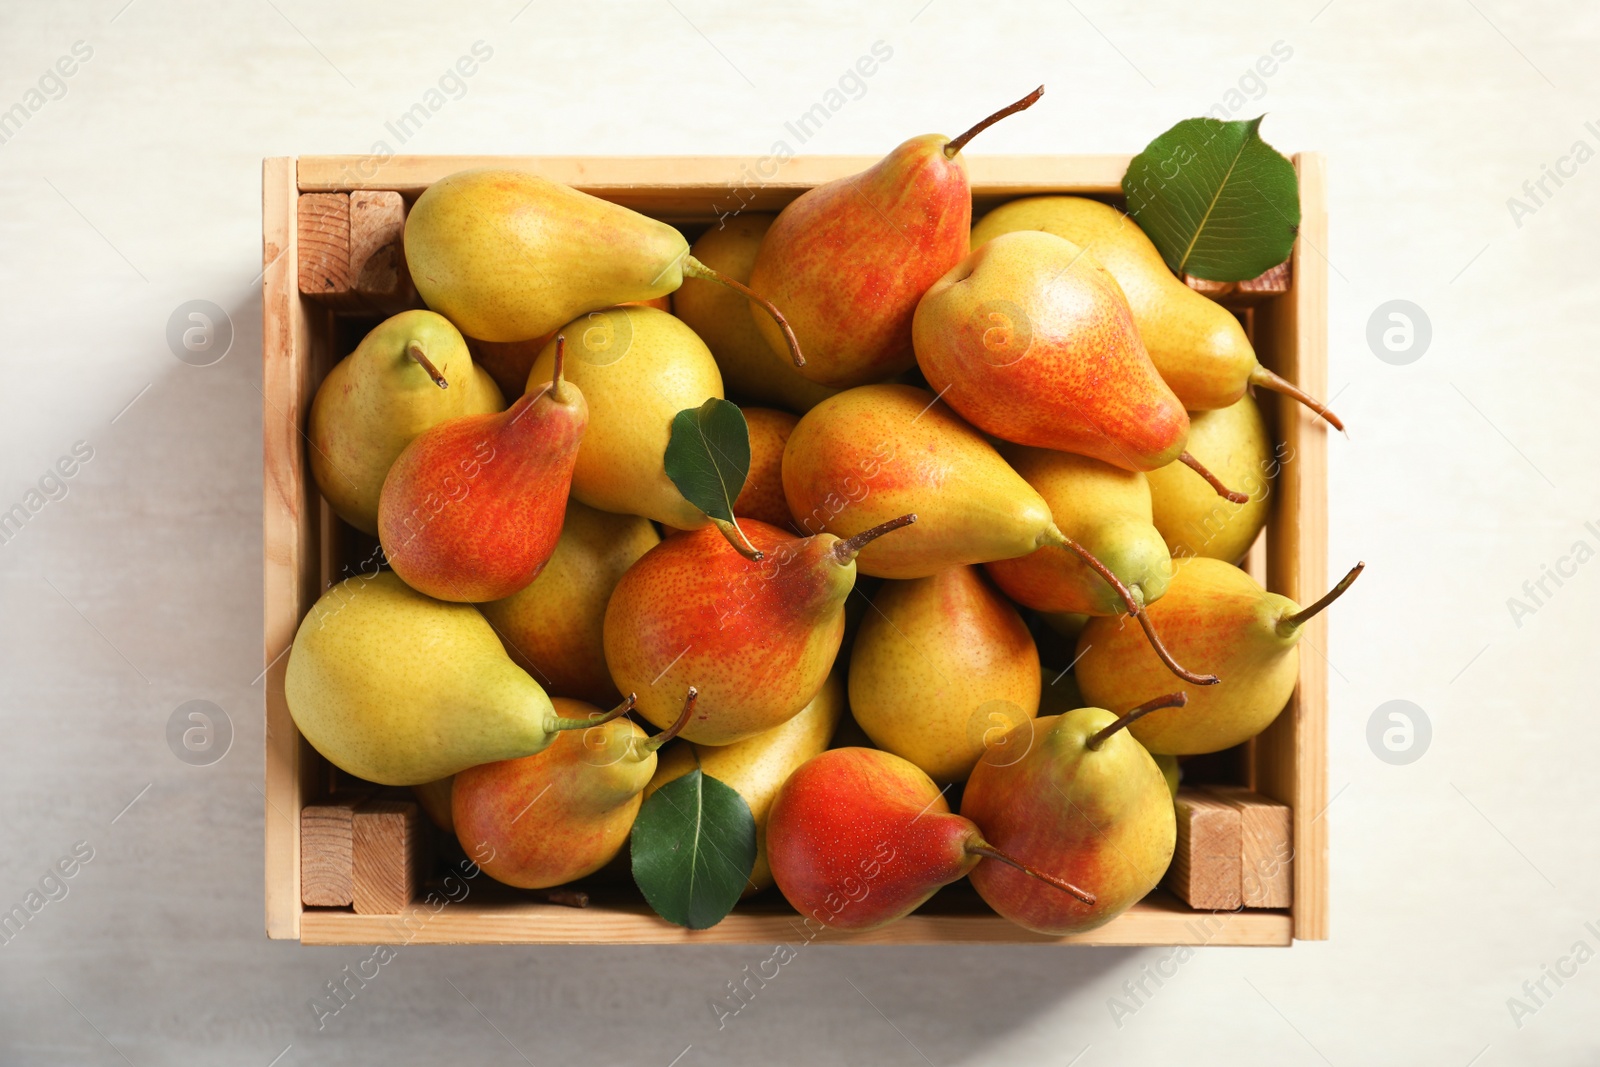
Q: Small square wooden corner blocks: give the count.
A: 8